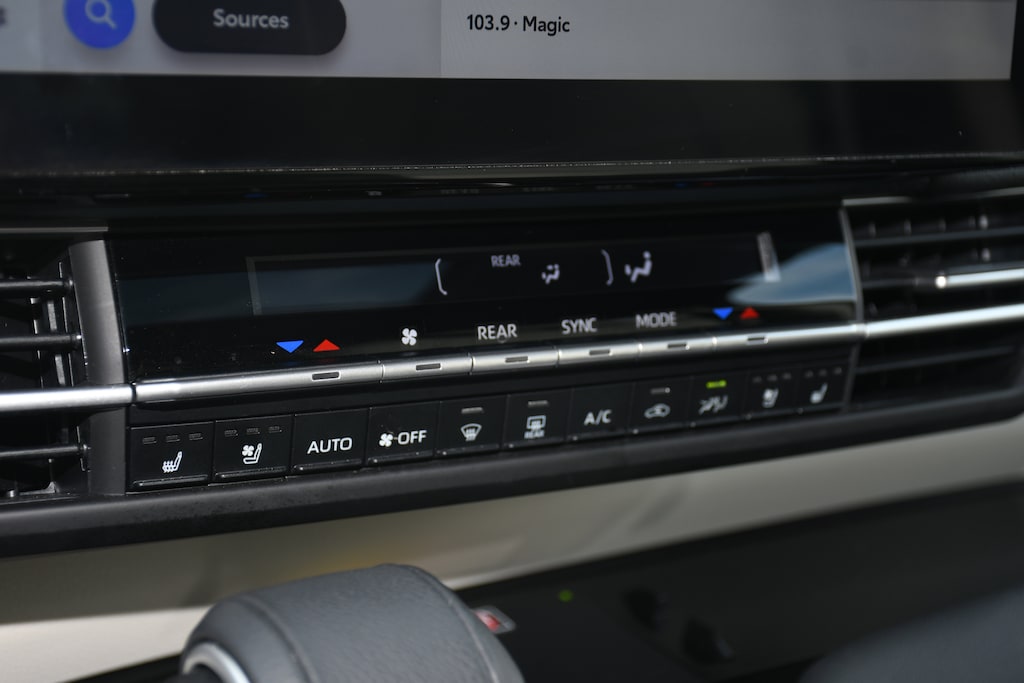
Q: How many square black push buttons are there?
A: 11